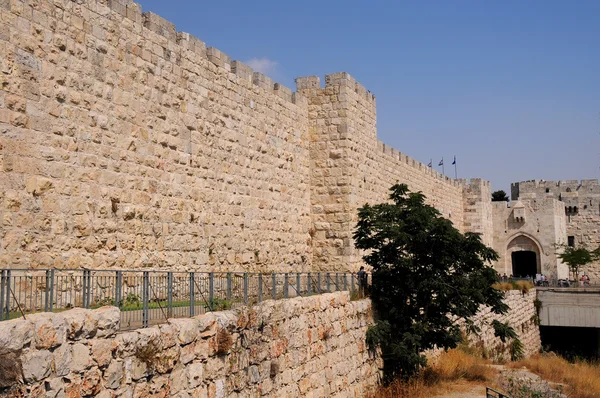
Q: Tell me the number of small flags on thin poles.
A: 3